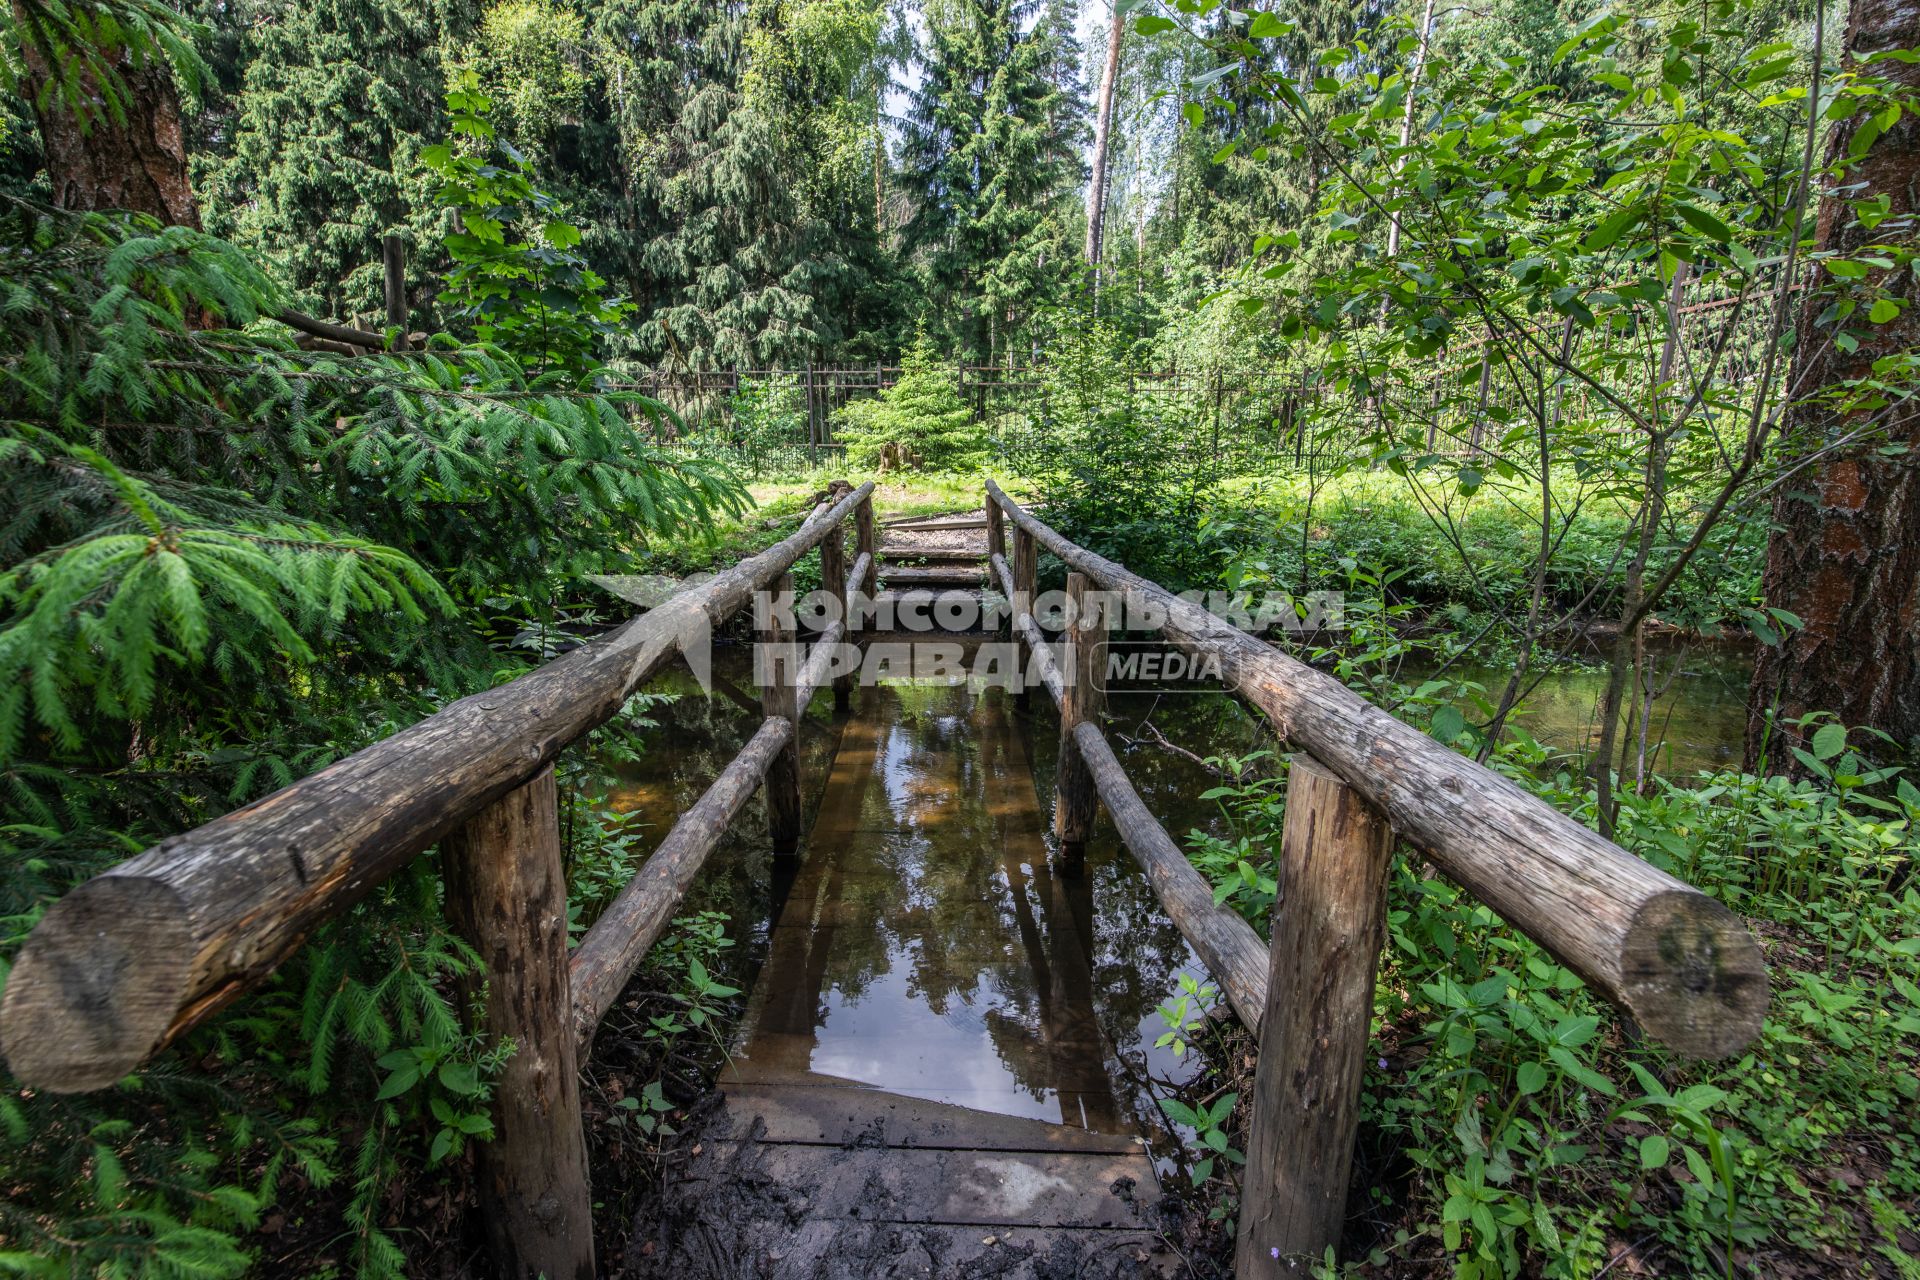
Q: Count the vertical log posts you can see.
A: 8